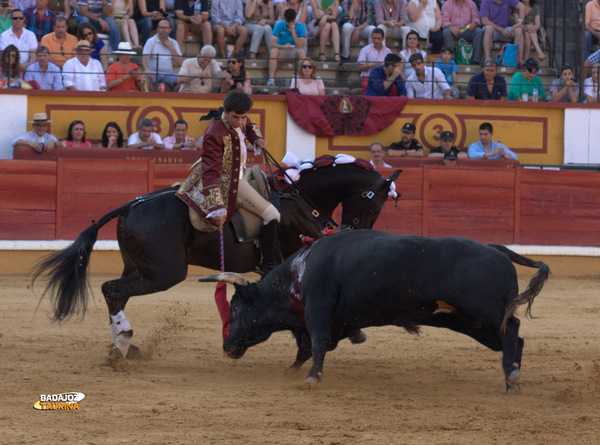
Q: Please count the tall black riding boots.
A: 1